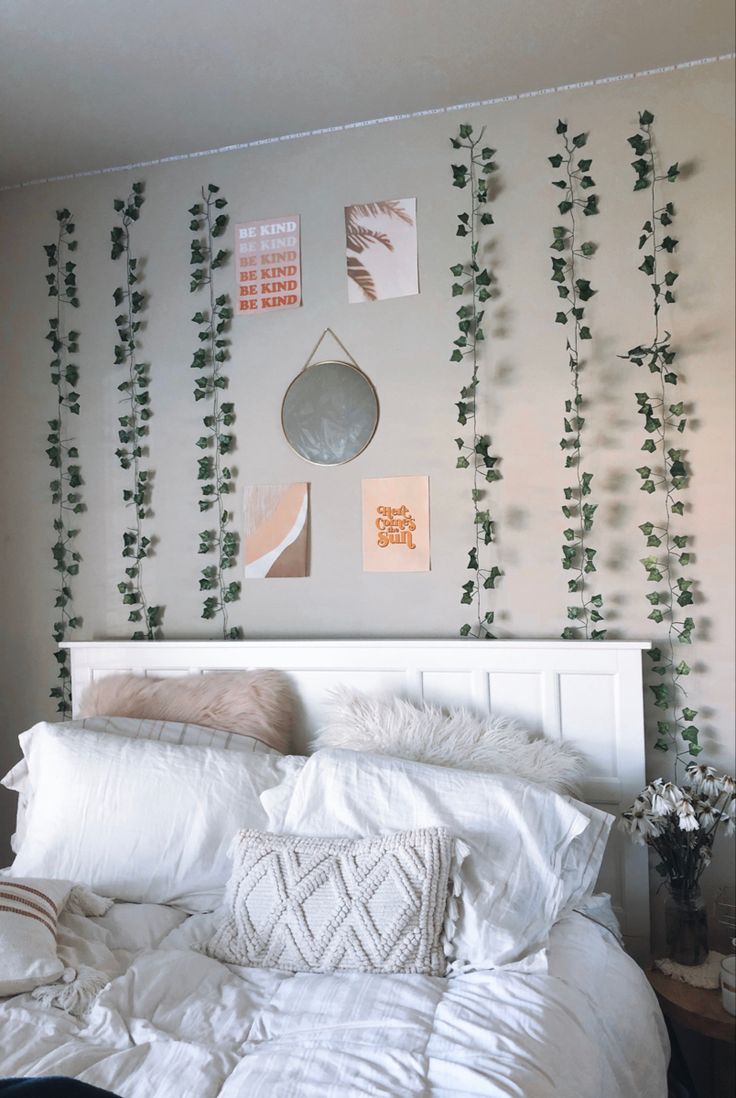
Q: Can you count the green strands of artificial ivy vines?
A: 6